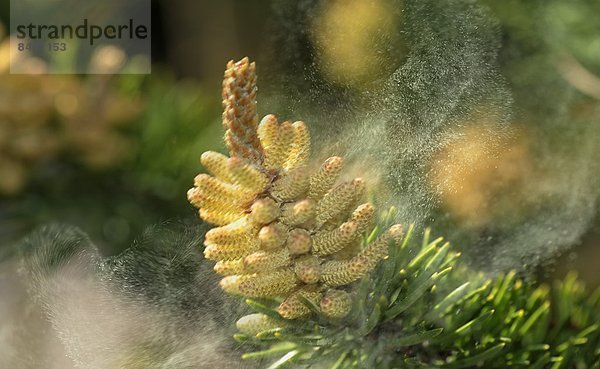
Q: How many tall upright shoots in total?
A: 1